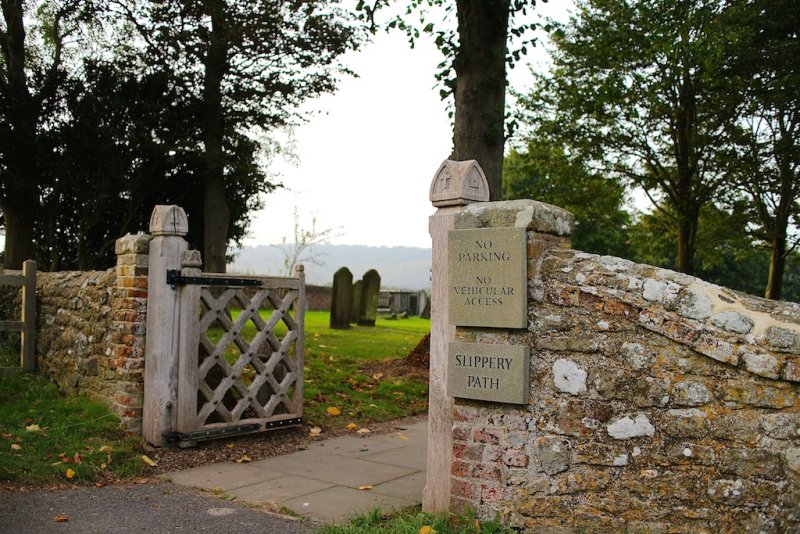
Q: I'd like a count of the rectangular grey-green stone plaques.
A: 2